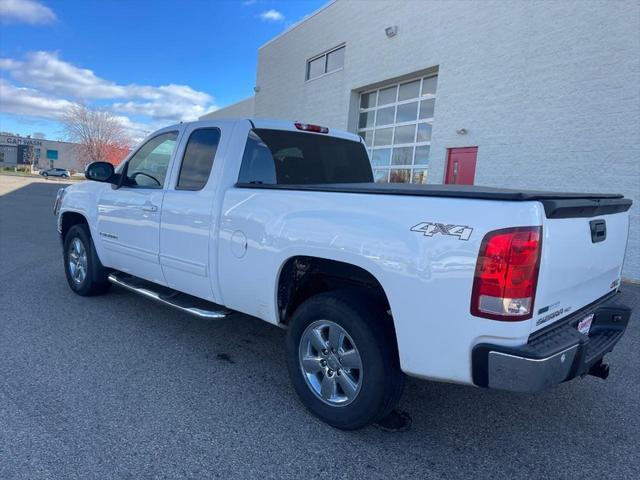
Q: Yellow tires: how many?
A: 0